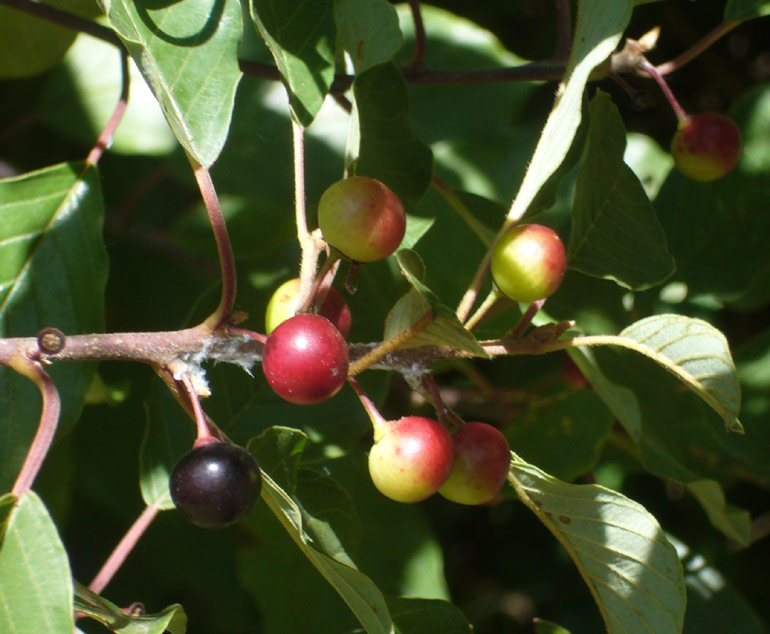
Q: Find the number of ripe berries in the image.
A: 1